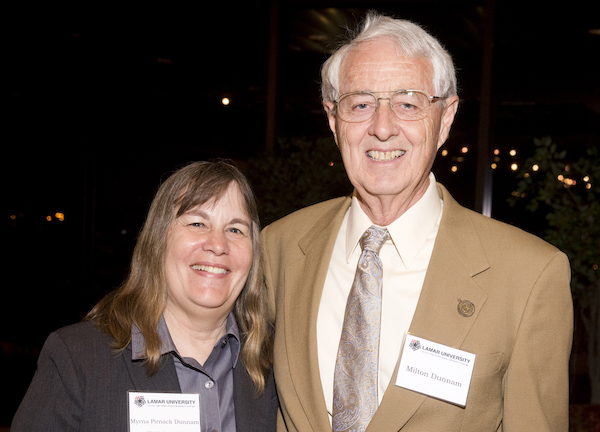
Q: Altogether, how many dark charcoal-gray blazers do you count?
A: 1